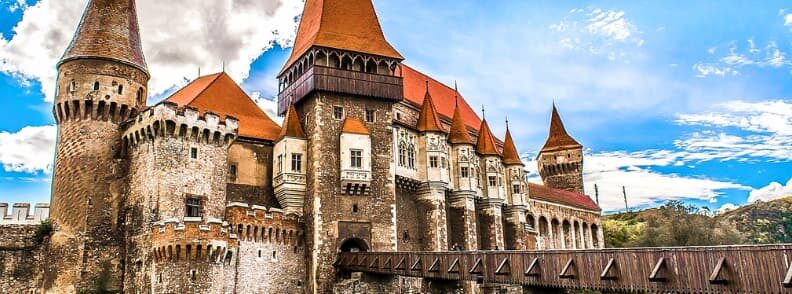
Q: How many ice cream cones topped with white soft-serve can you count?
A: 0